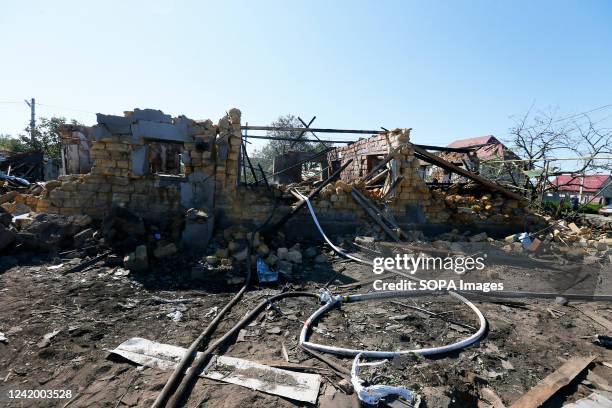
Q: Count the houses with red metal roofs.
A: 2